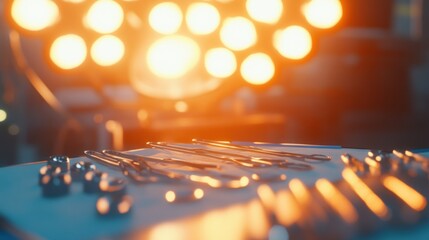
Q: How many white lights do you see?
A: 13